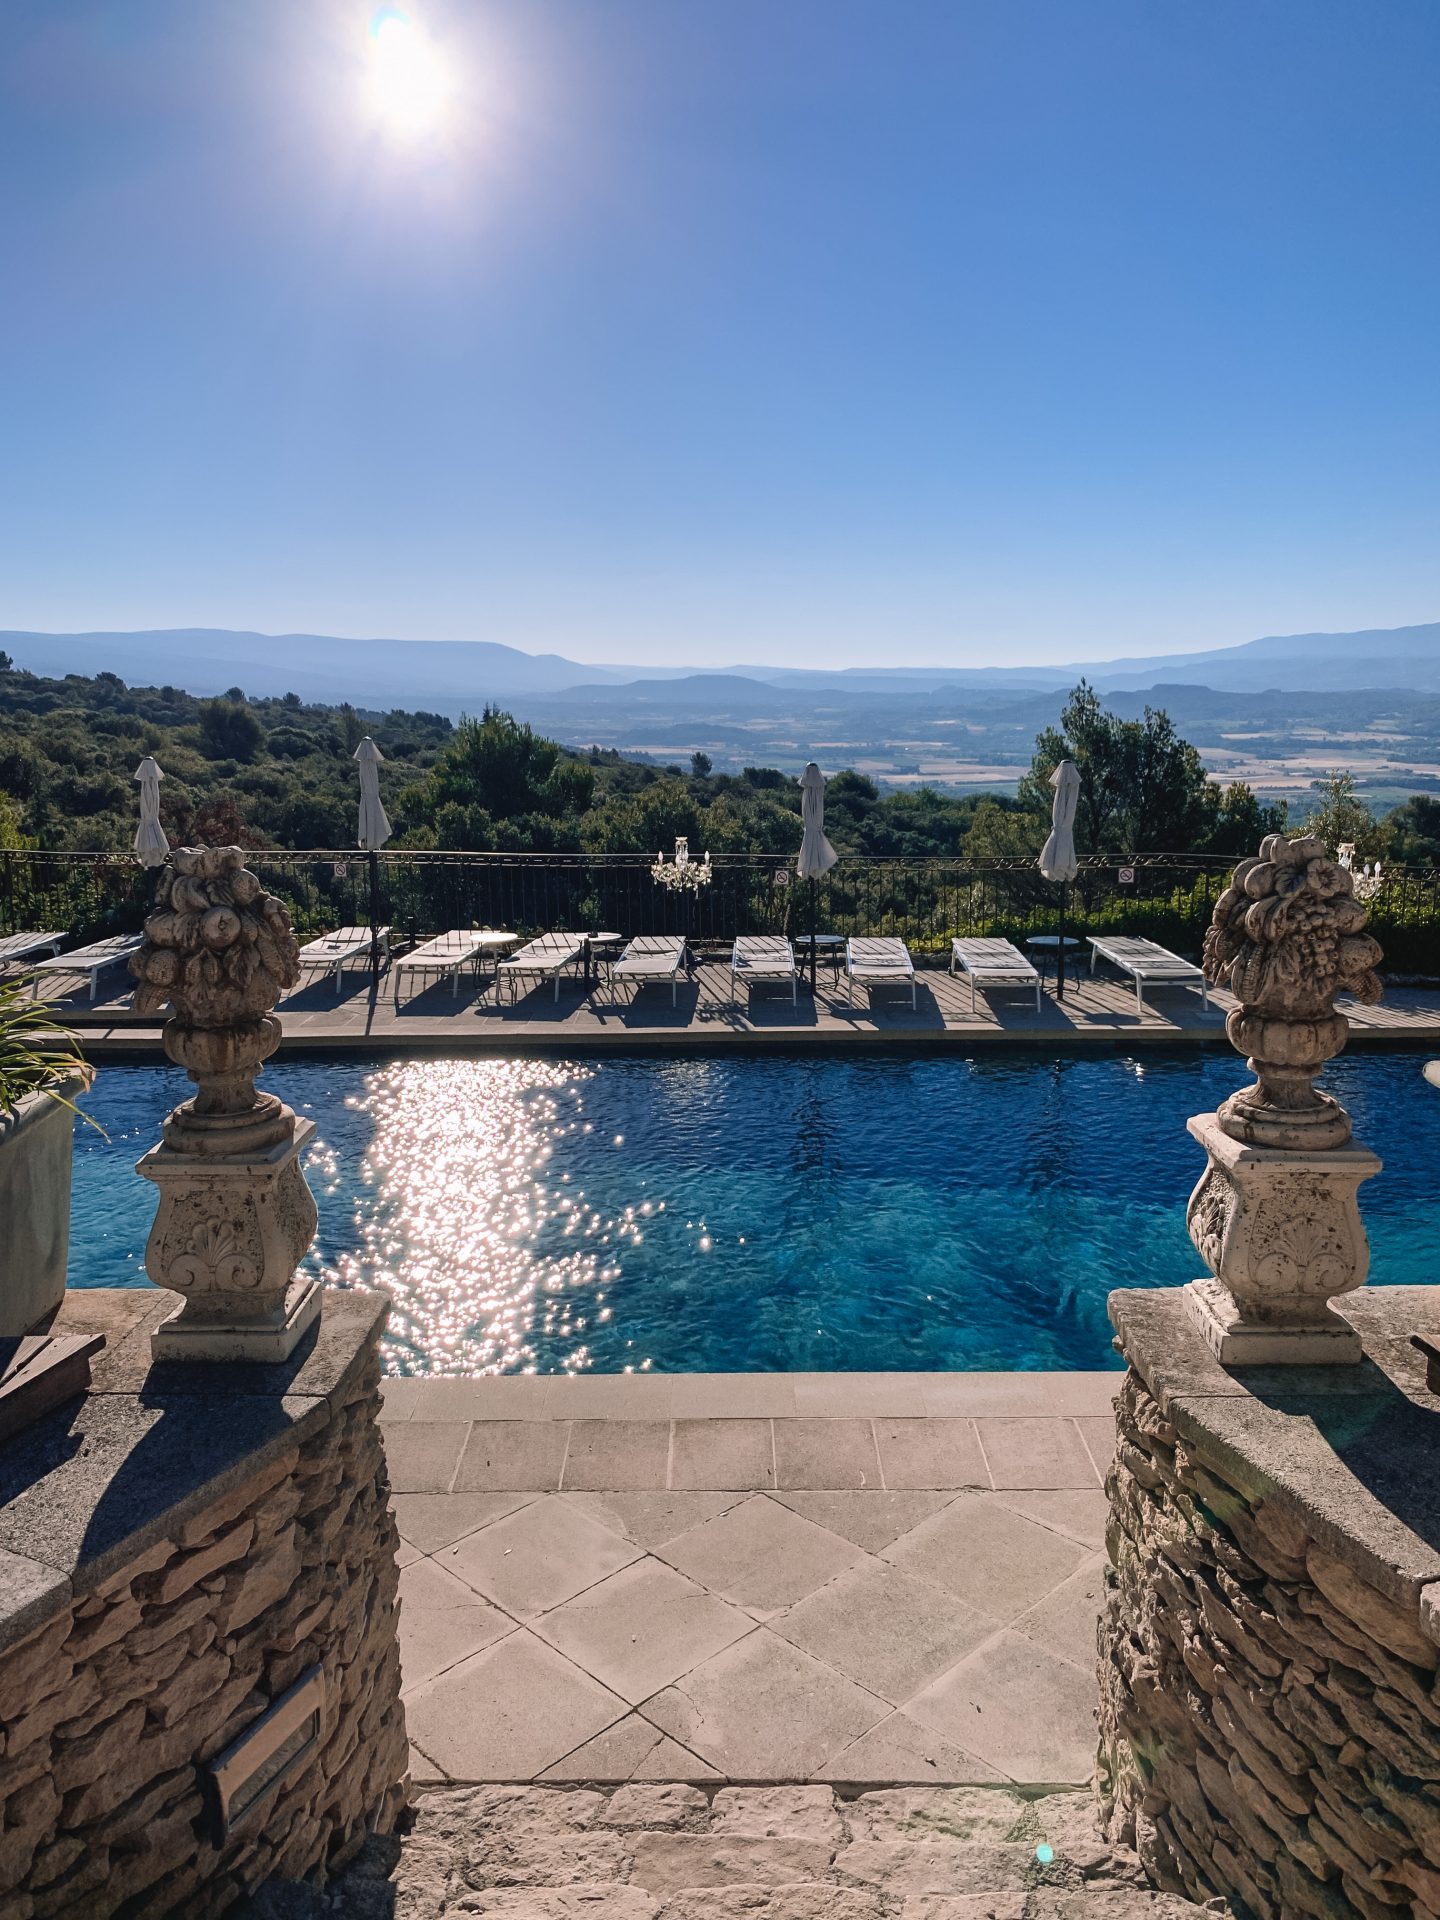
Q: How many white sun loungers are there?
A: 10